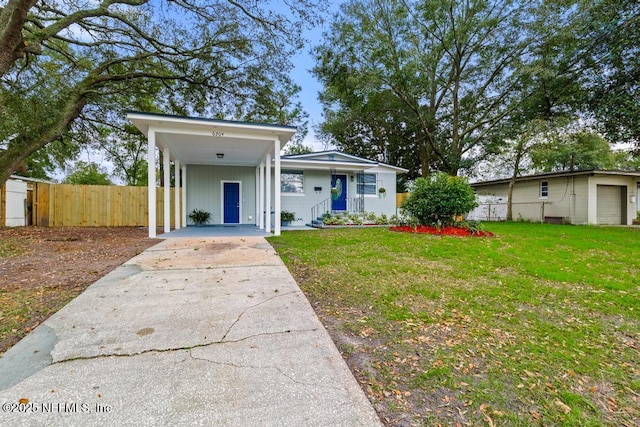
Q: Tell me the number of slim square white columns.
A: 8